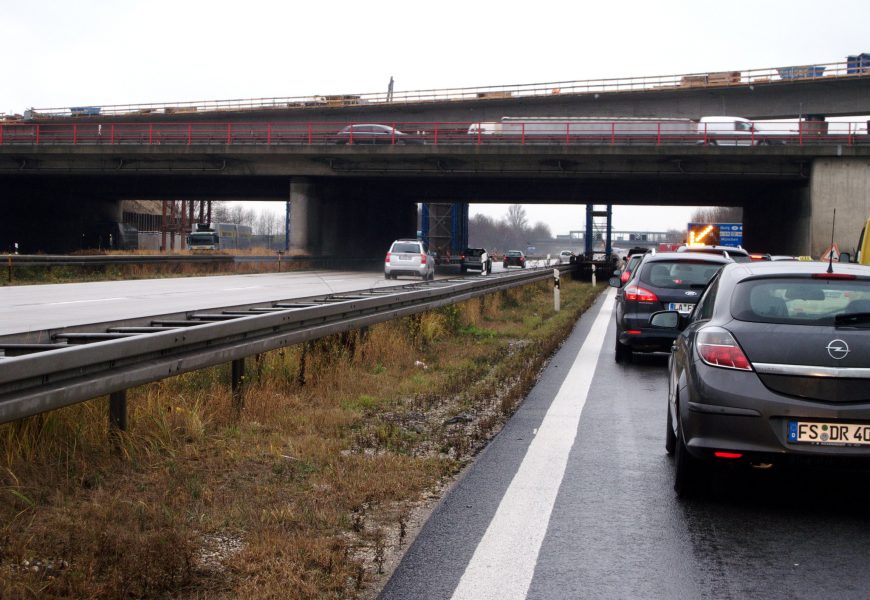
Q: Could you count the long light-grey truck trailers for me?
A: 1